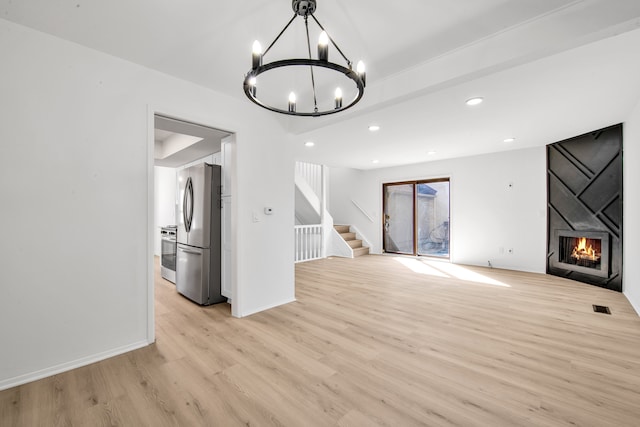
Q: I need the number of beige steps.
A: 4